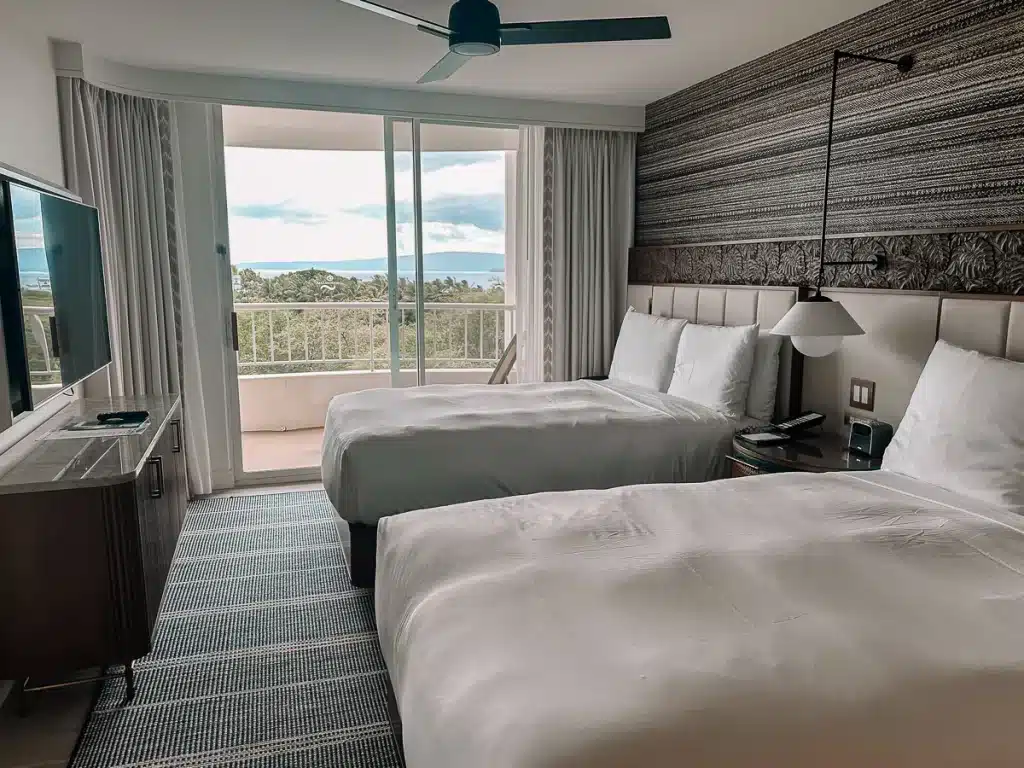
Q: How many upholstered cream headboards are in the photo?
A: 2